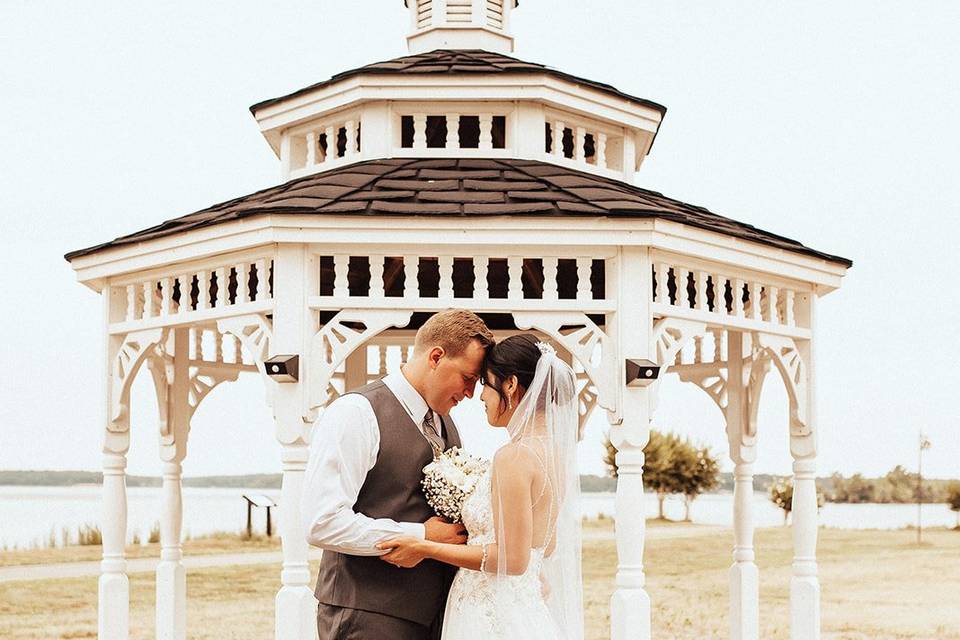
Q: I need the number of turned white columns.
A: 6